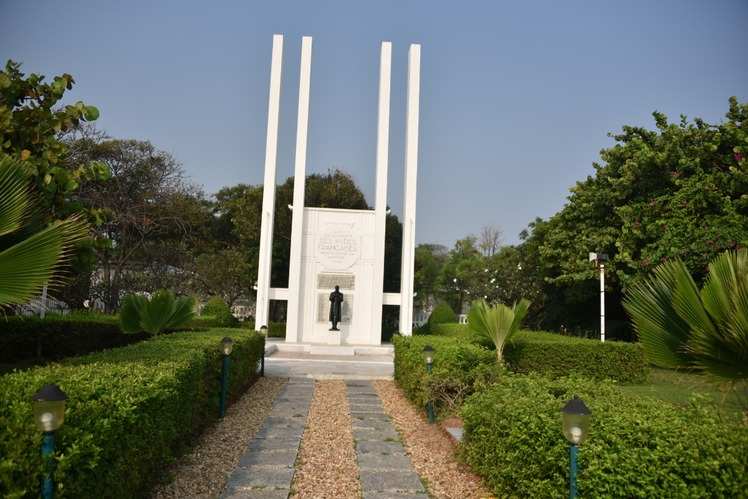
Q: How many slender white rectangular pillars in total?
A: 4